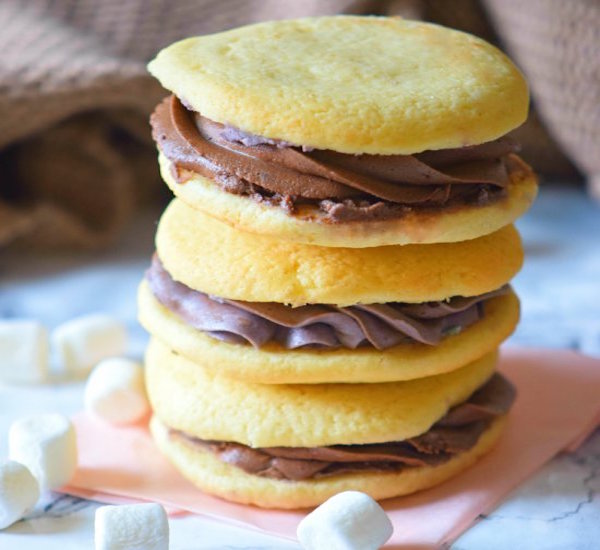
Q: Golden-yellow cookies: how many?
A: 6